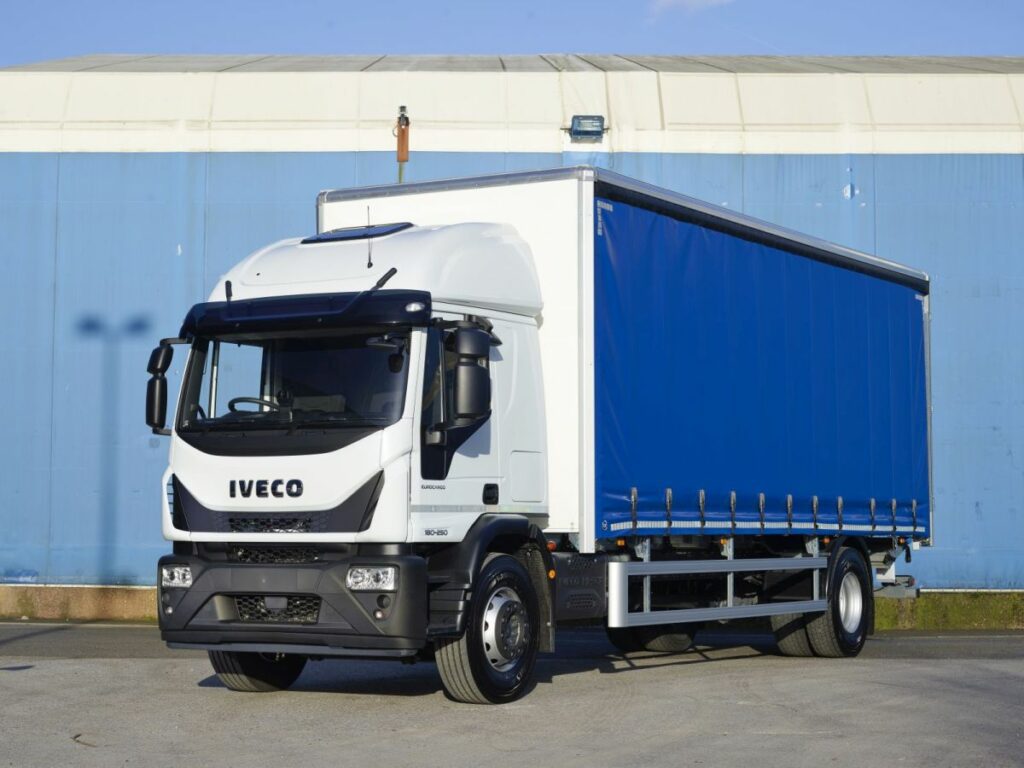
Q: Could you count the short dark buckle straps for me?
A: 11